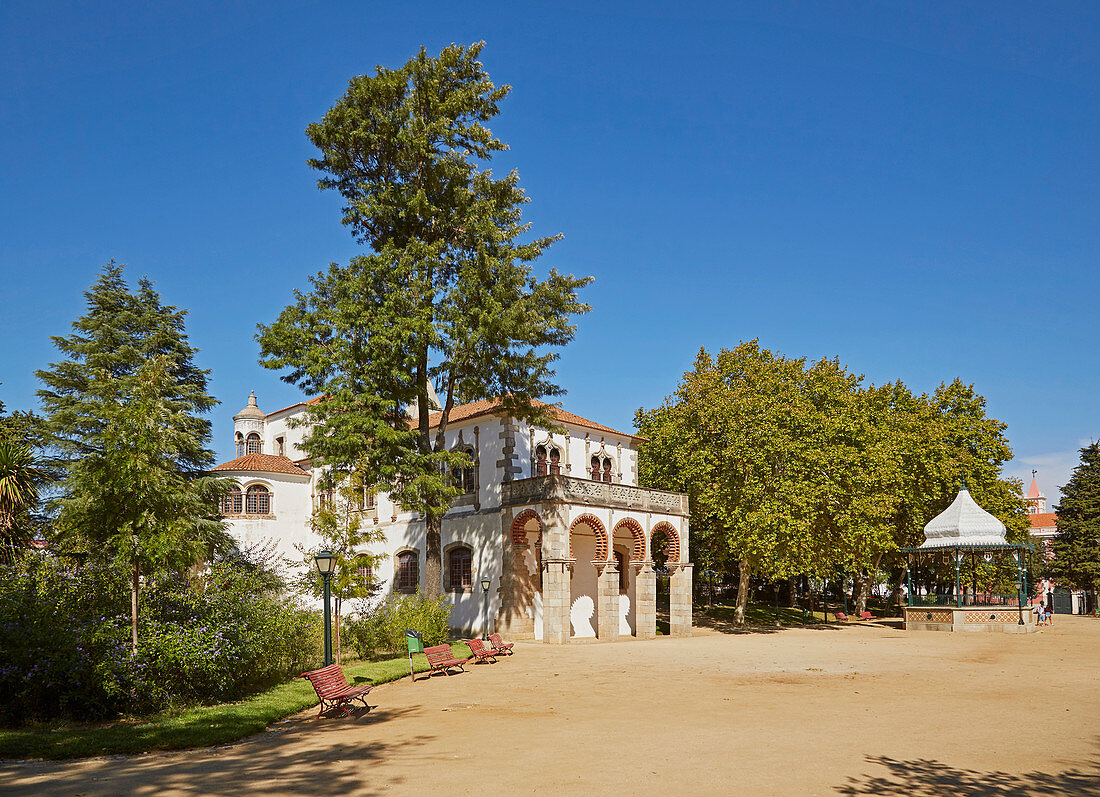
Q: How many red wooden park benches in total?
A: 6